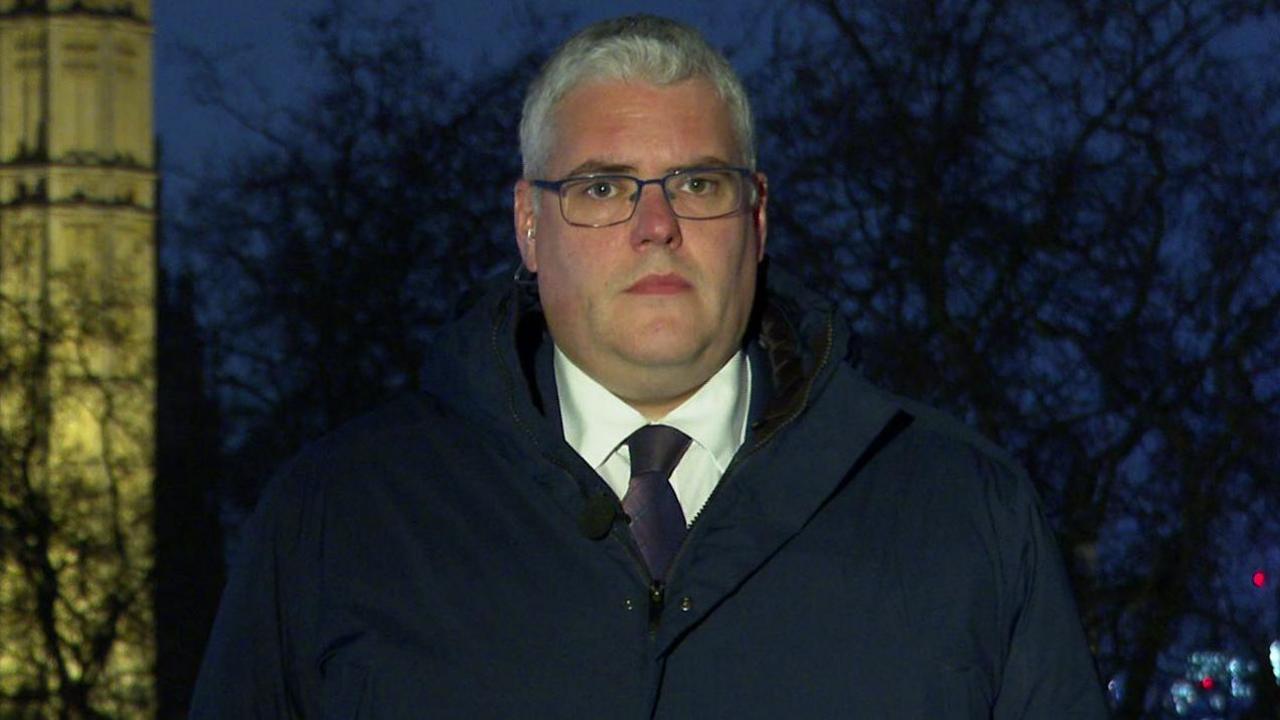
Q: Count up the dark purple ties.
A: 1